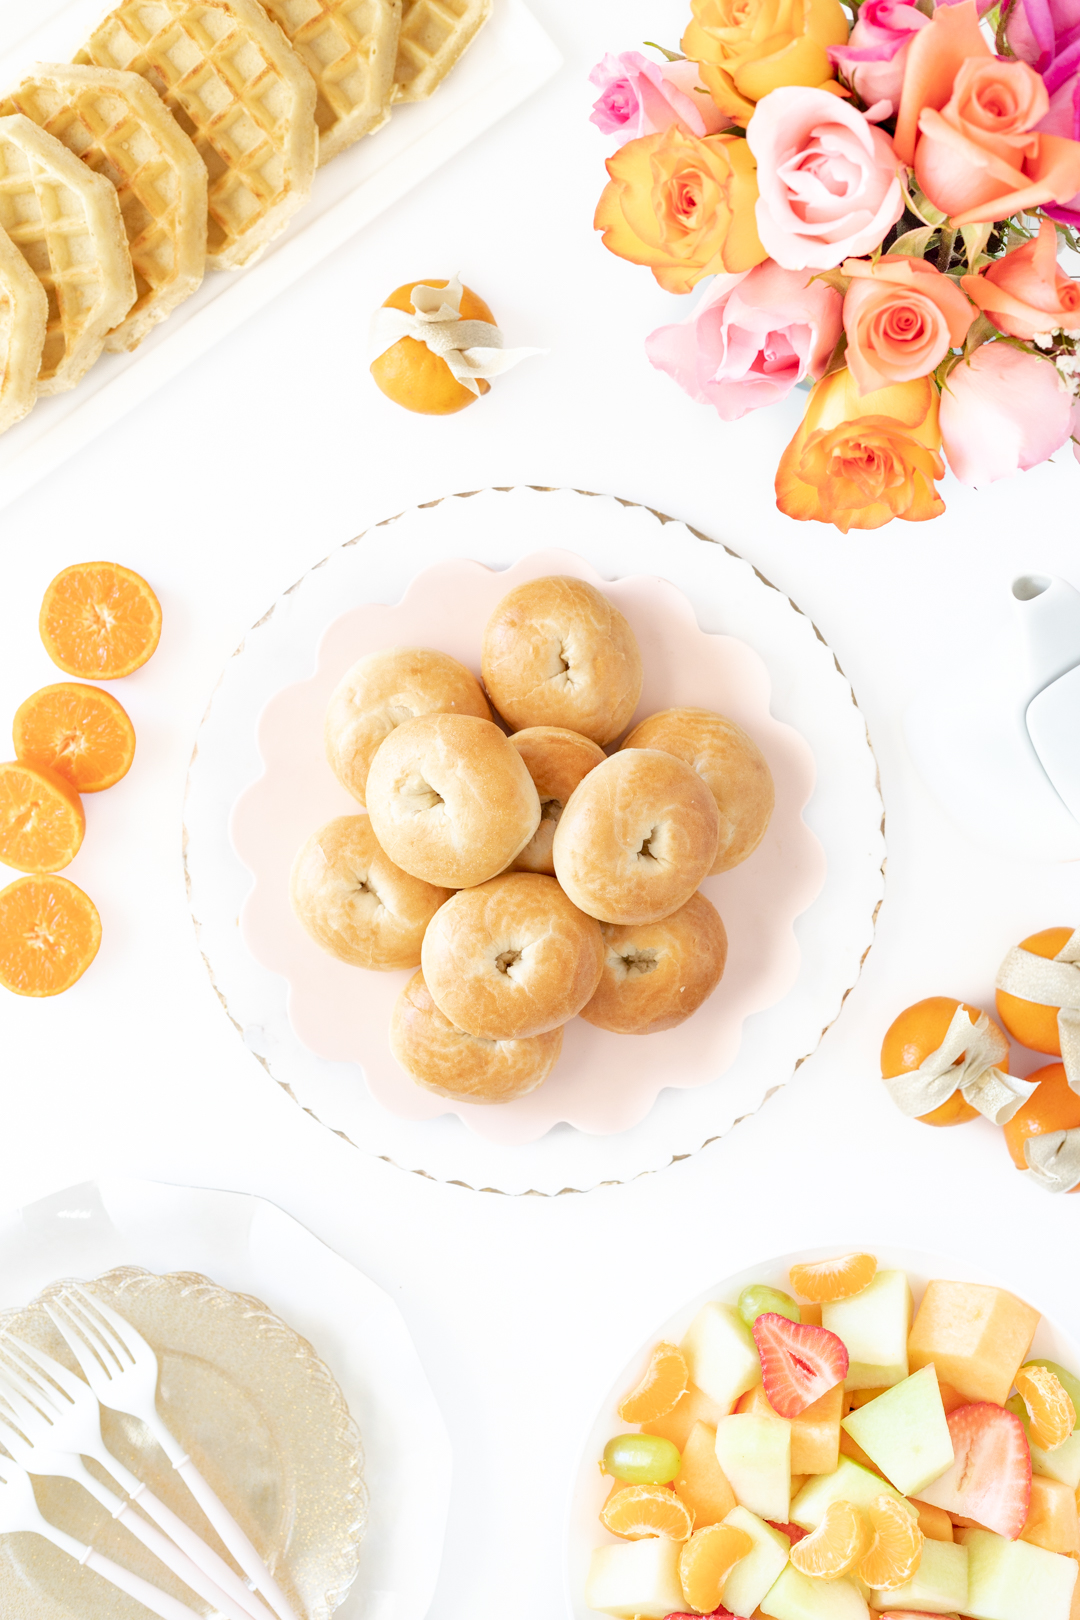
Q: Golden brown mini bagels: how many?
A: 10